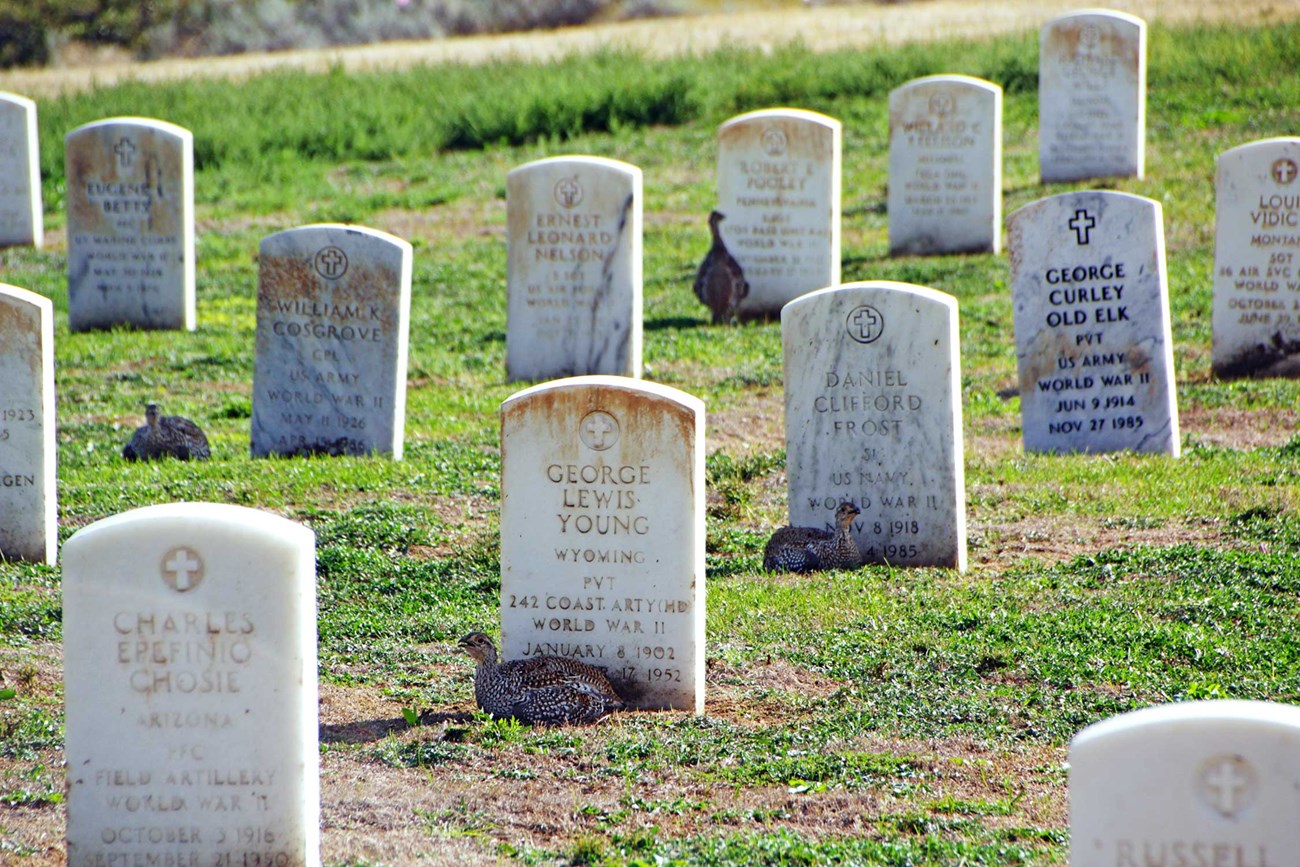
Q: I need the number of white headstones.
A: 14